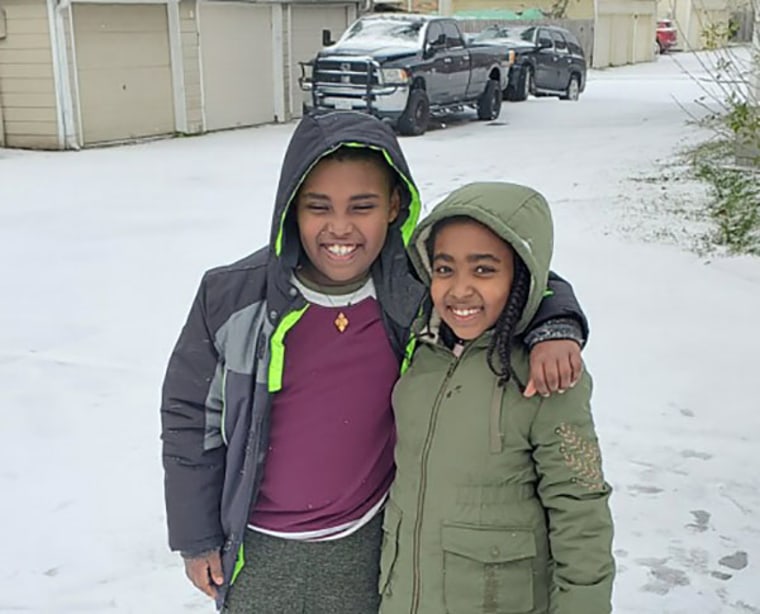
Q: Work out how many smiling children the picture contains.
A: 2